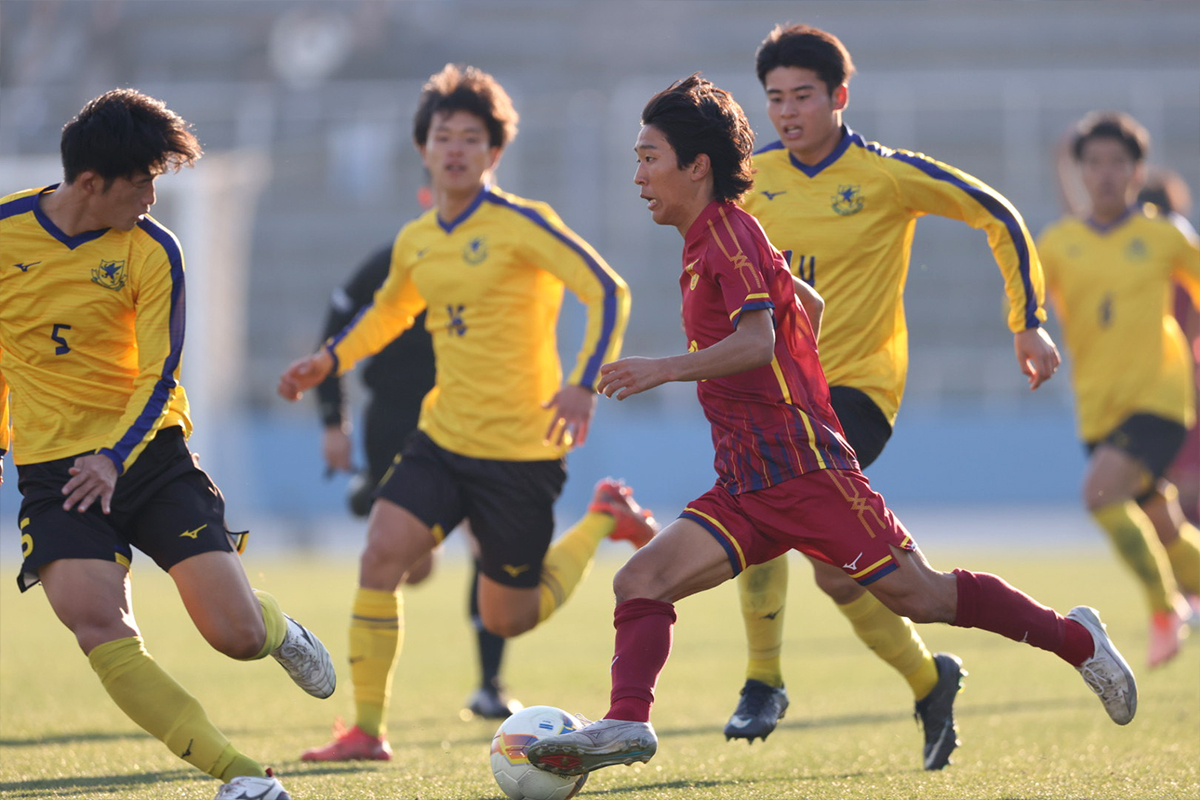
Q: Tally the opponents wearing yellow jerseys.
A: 4